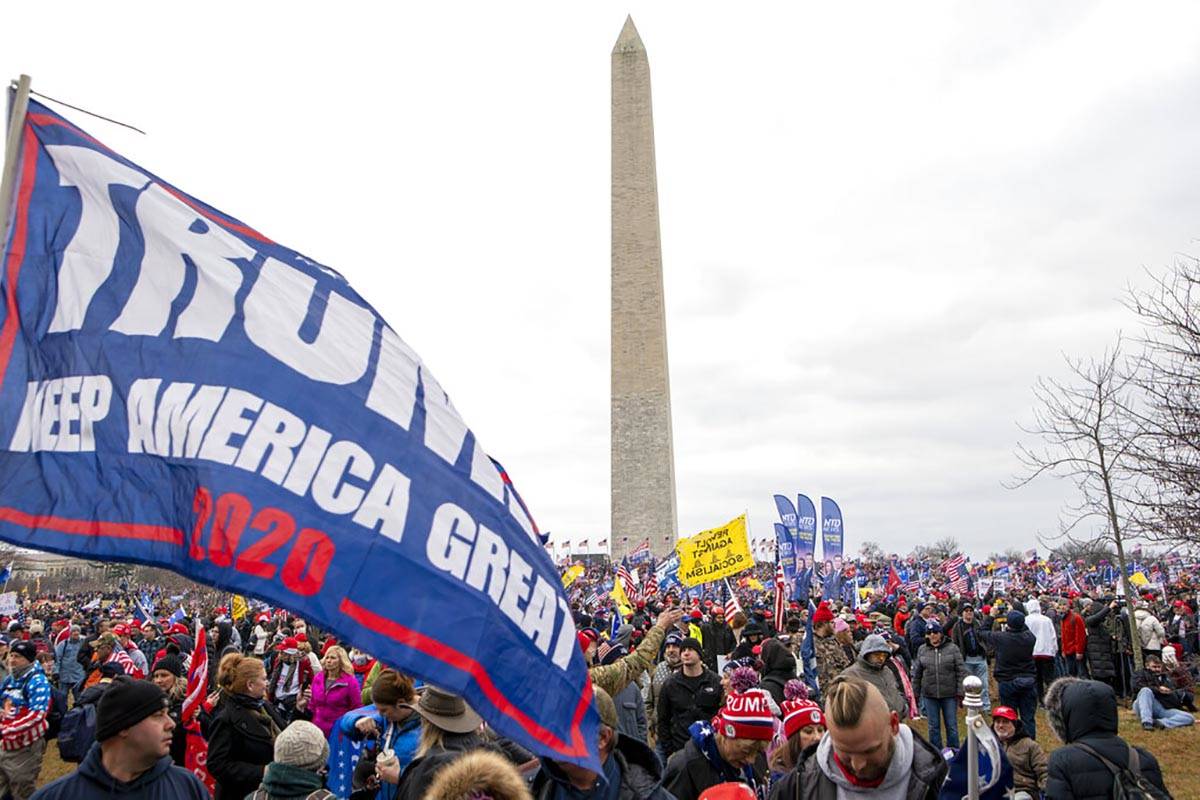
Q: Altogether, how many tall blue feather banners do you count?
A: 4